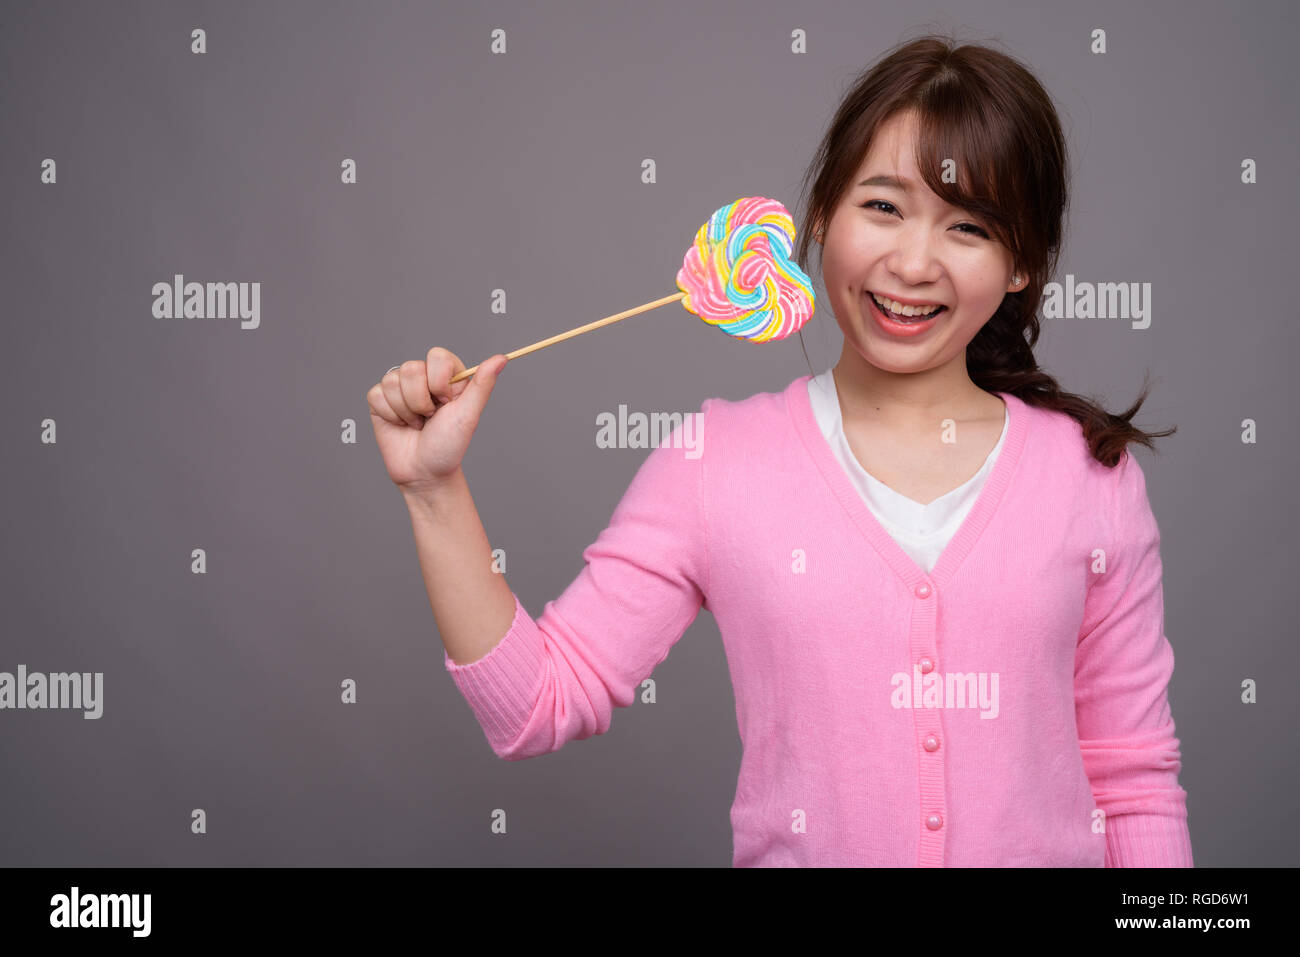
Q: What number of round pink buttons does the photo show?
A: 4